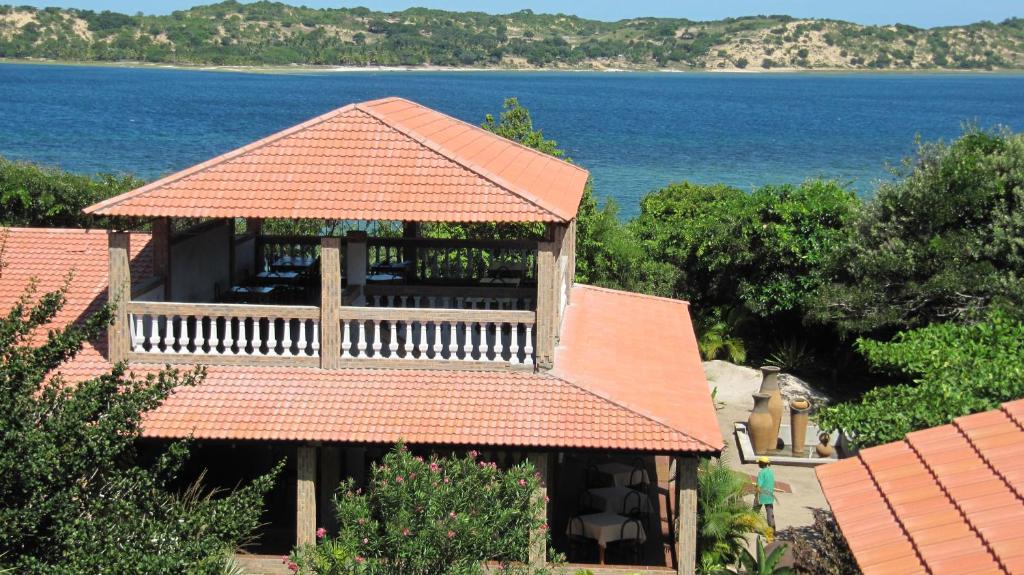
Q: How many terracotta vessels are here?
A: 4